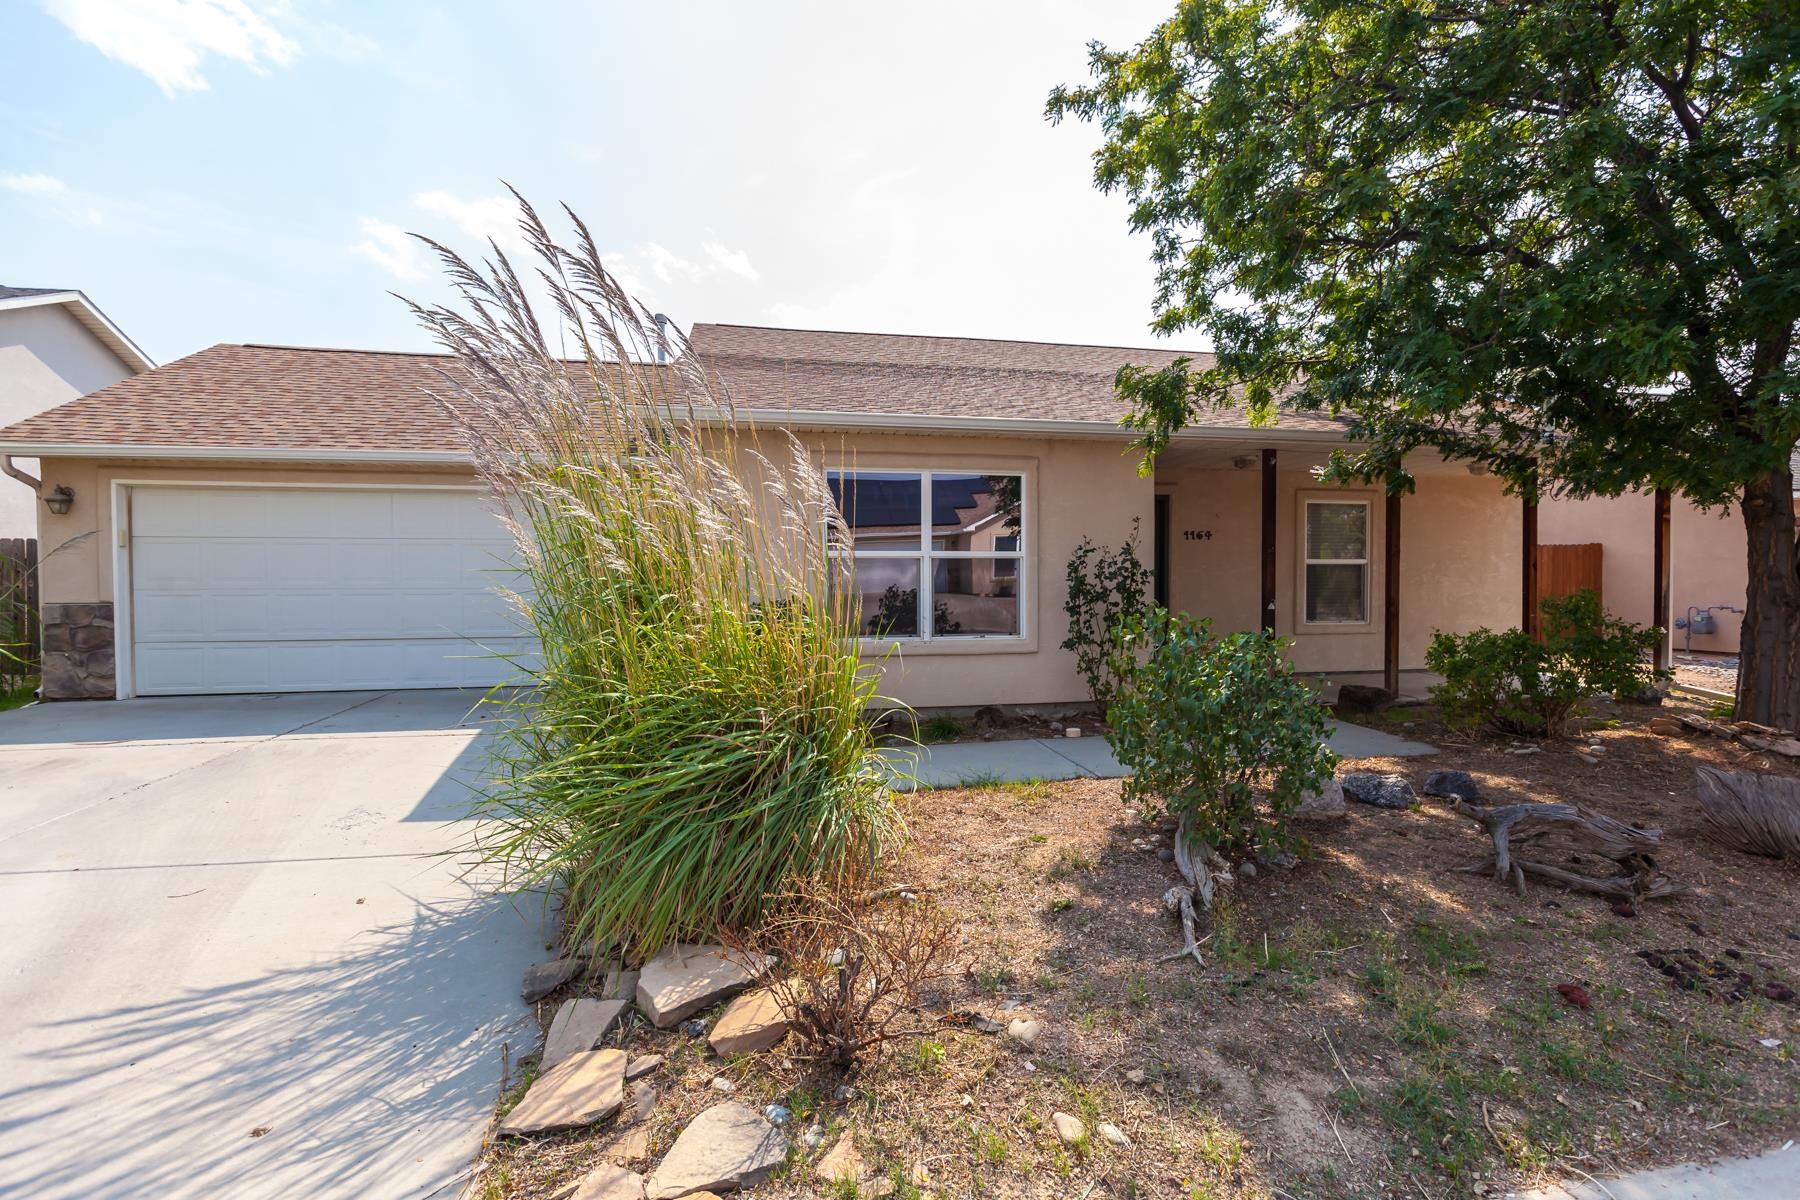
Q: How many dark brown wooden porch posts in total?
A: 4